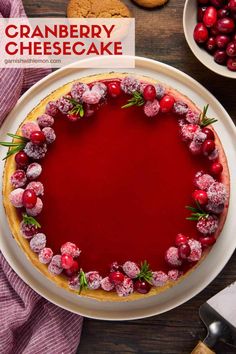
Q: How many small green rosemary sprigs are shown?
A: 8